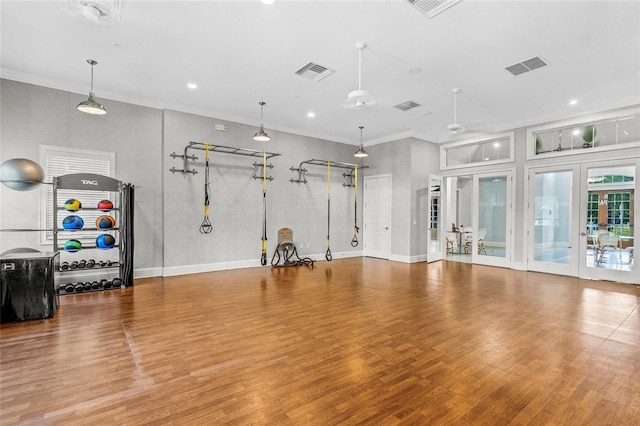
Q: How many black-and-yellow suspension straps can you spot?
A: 4